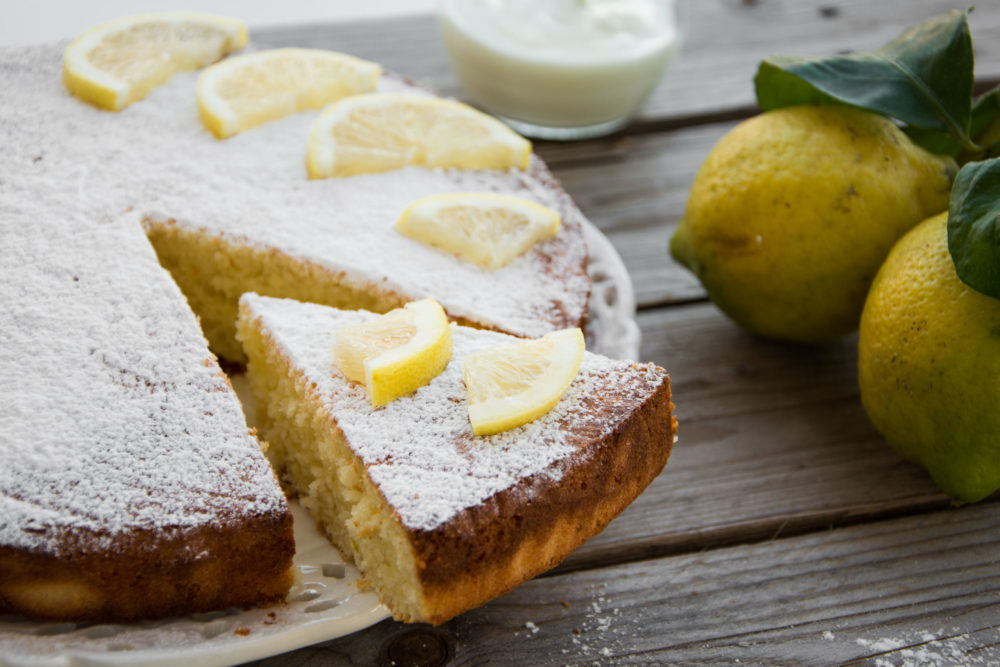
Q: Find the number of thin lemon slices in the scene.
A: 6